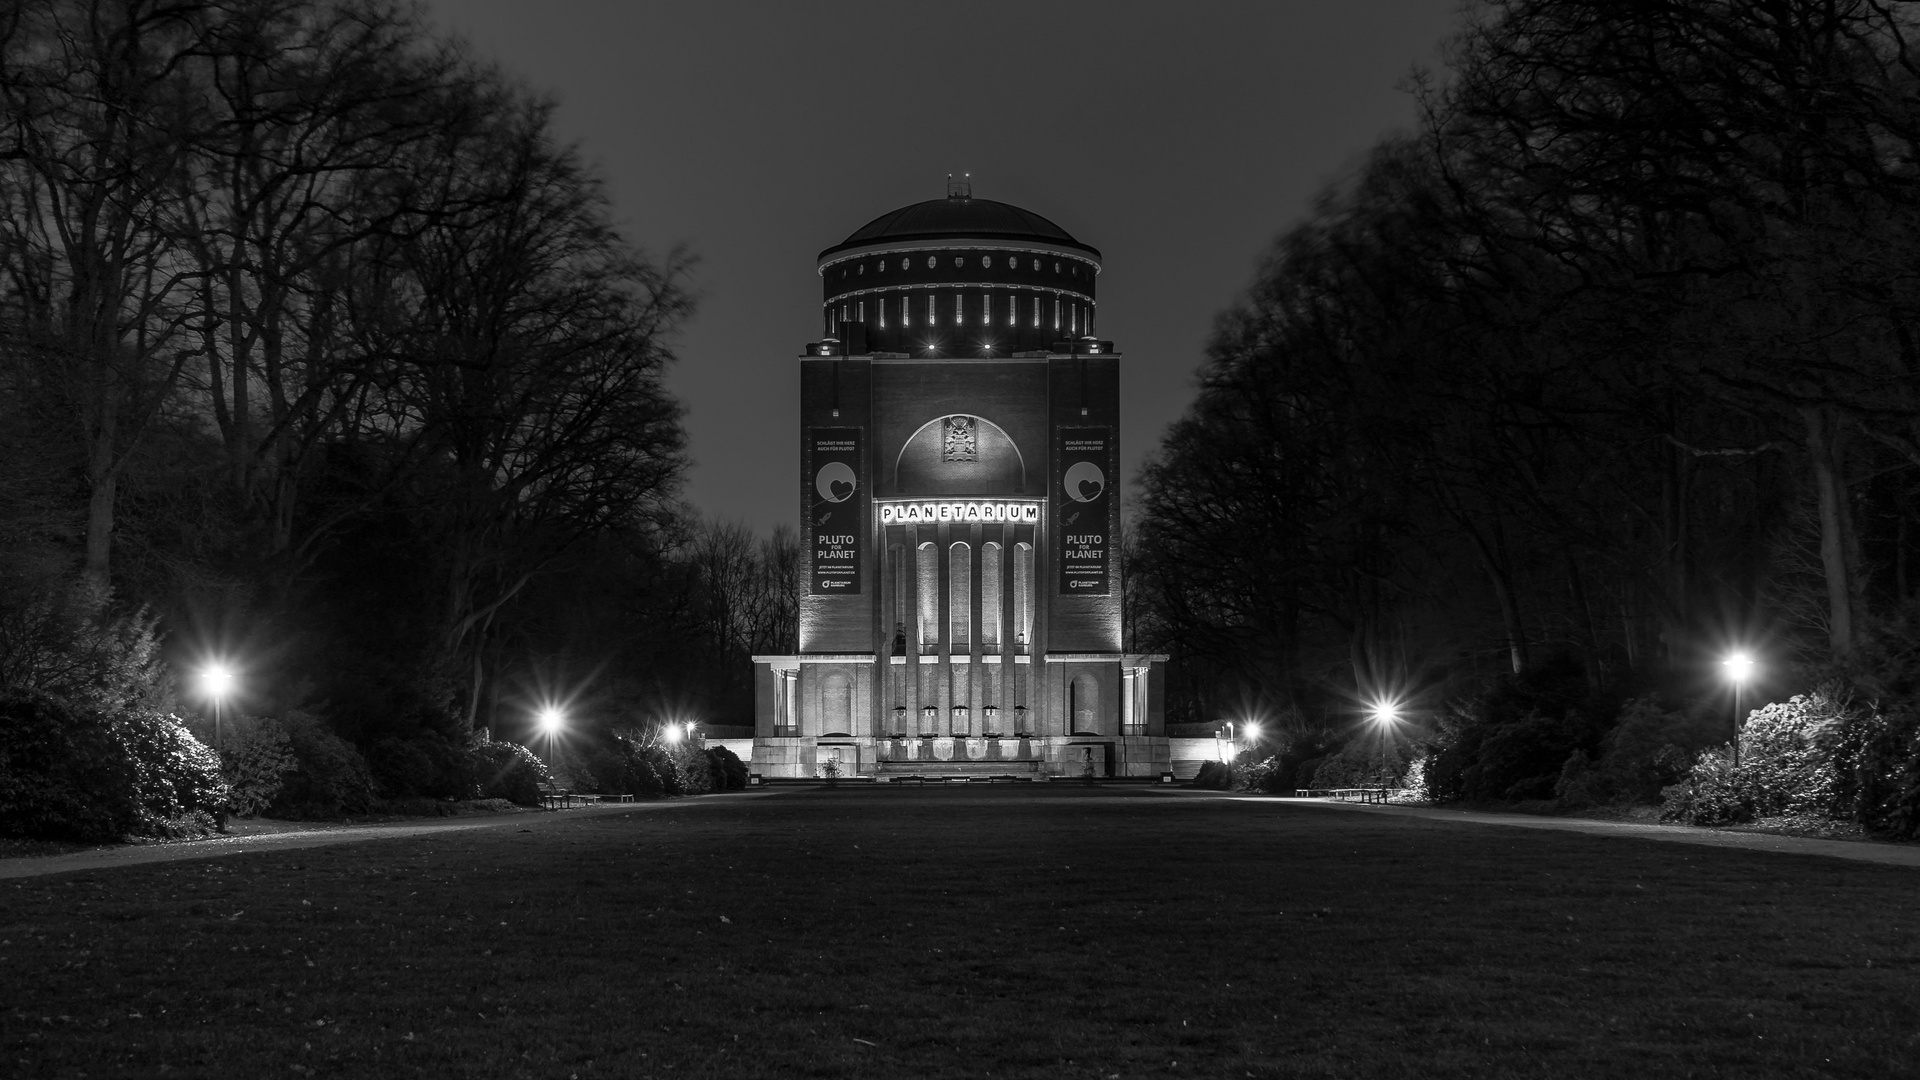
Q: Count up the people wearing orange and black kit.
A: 0